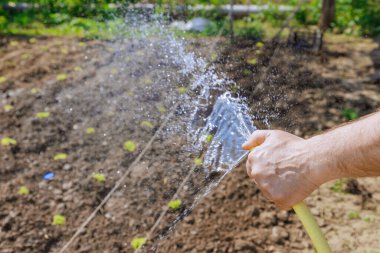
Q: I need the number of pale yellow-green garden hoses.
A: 1